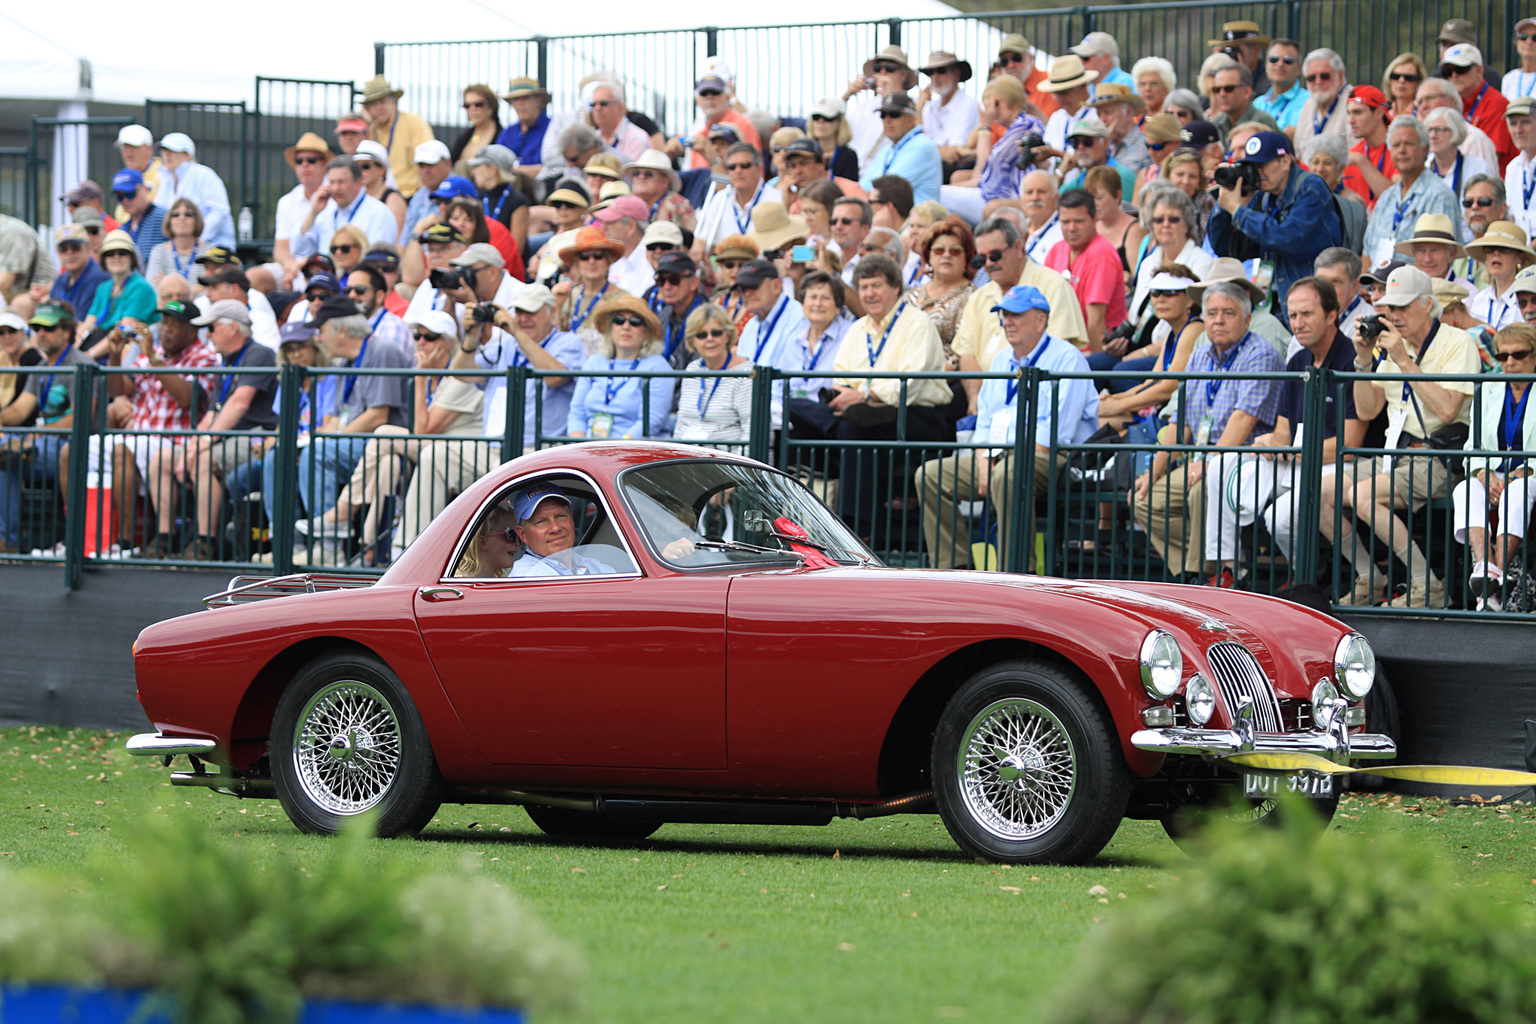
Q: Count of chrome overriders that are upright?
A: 2